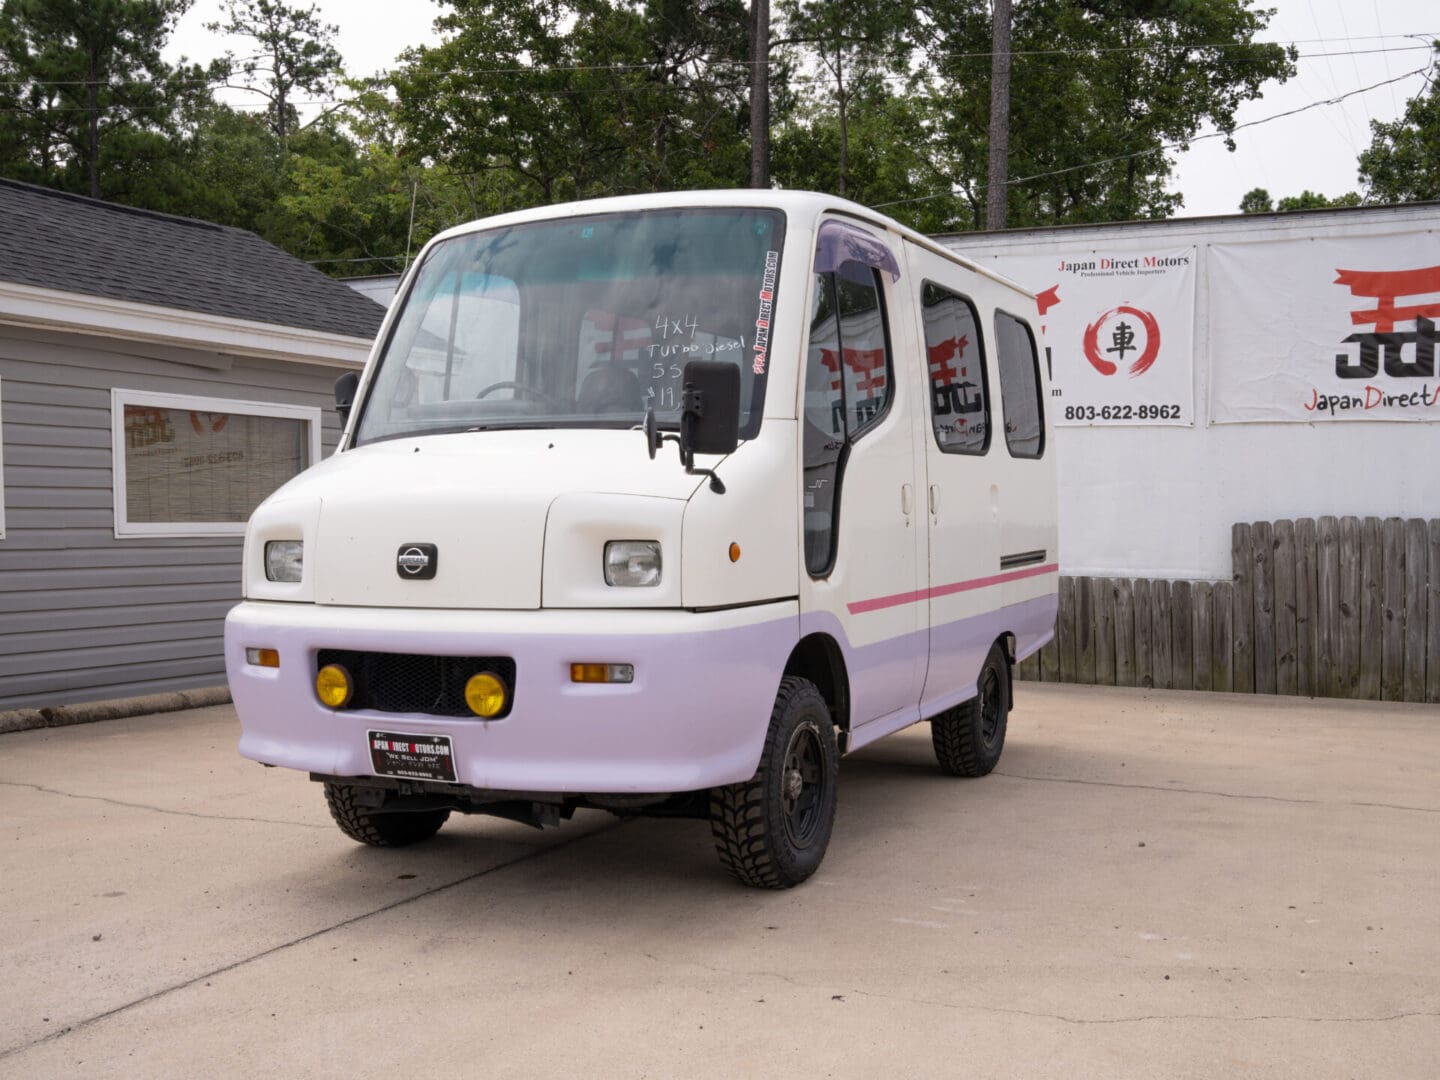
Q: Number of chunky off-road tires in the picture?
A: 3